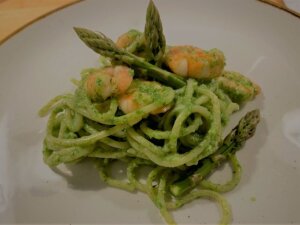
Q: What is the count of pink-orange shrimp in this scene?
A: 5